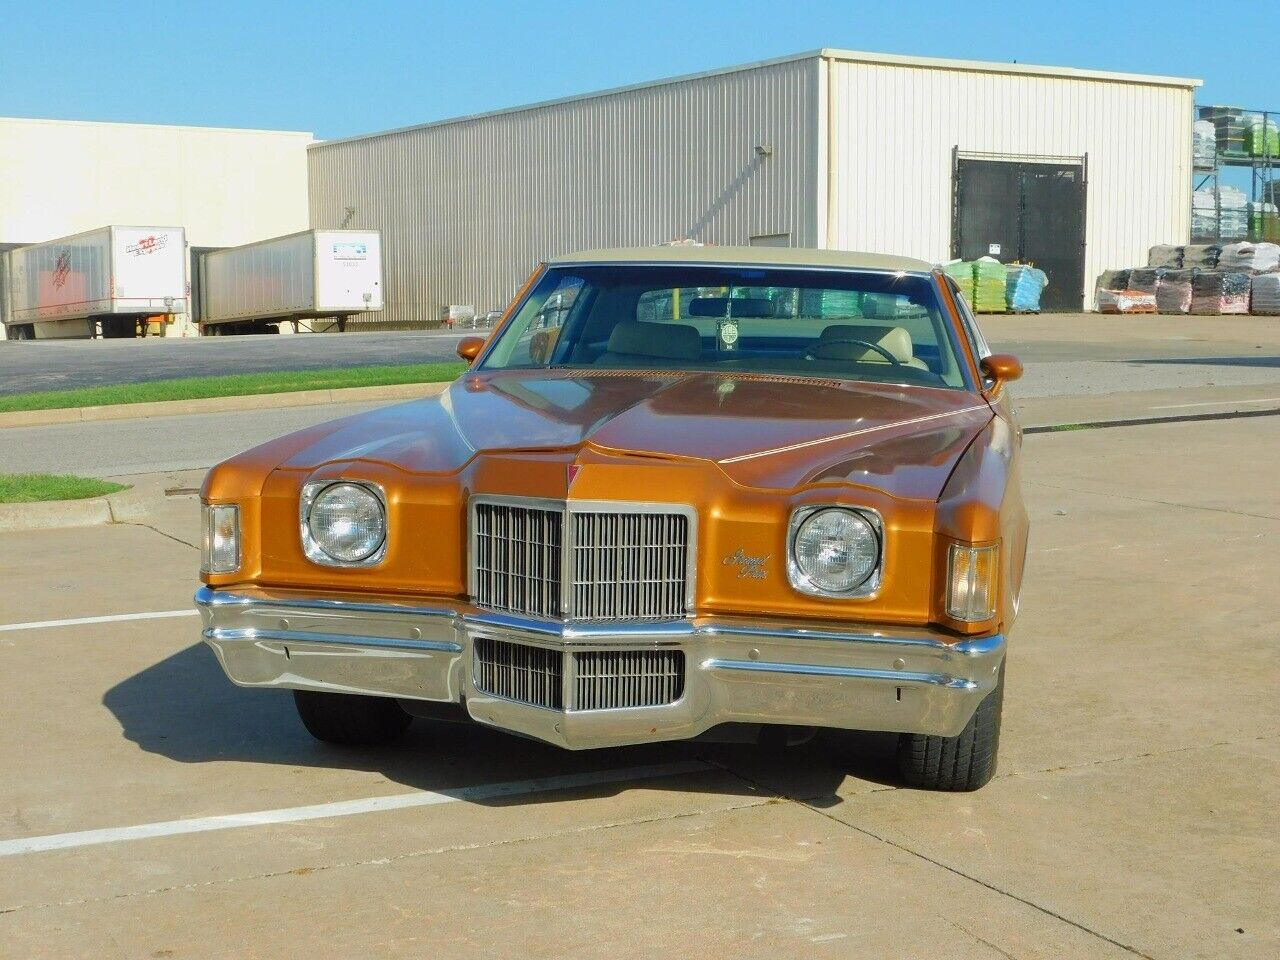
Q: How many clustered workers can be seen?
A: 0